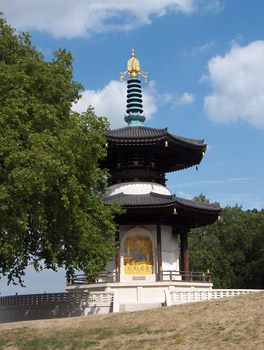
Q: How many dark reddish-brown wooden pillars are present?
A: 3